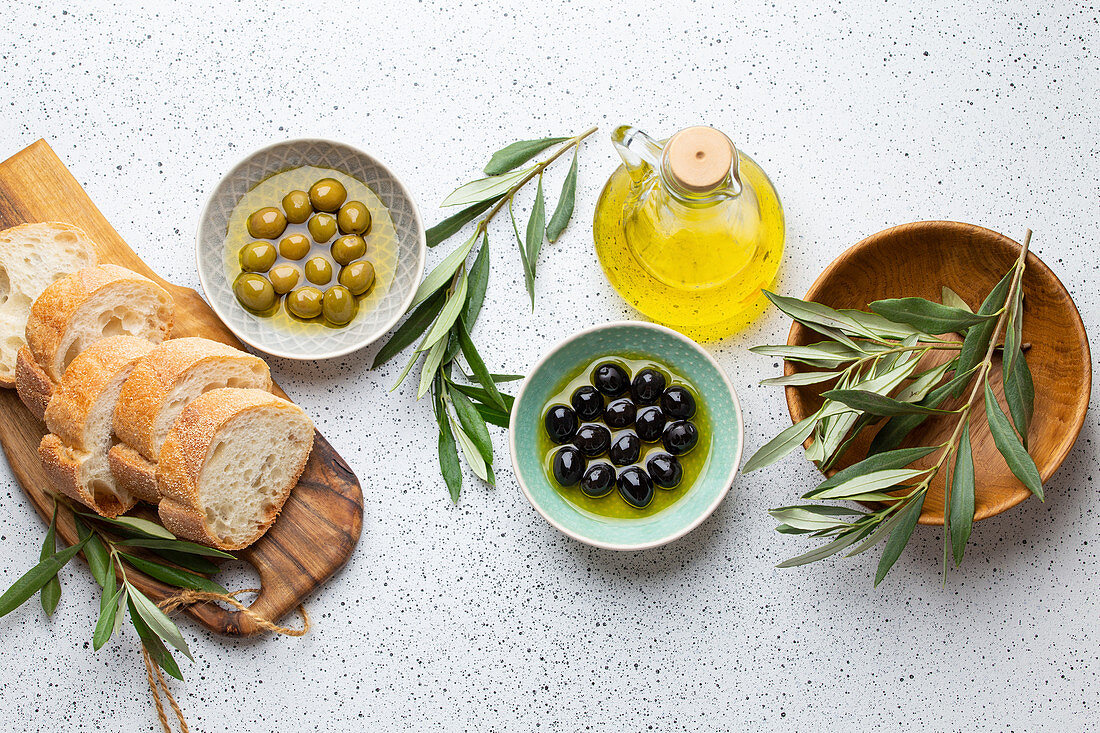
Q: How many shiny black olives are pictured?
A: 14